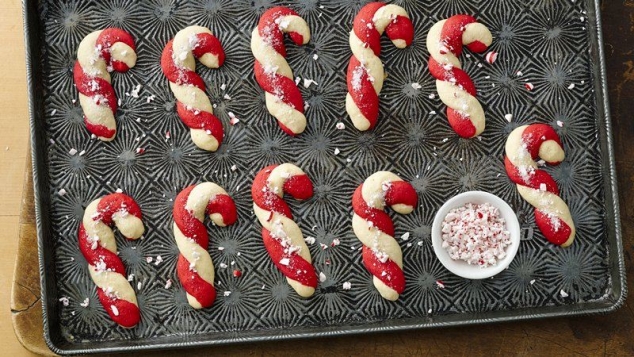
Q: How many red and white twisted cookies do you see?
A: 10